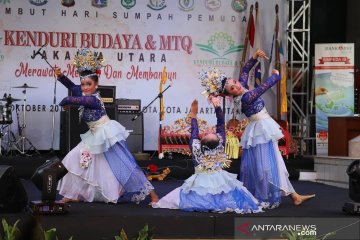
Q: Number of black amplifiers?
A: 2